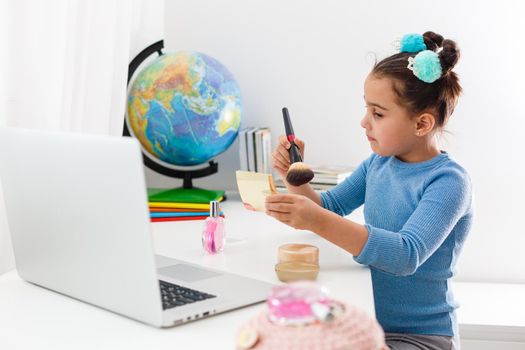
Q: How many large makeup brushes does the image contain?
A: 1